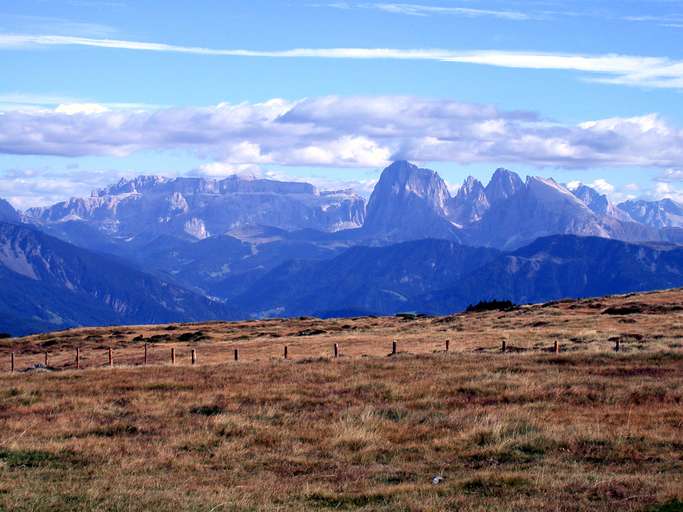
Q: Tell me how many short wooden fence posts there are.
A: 15